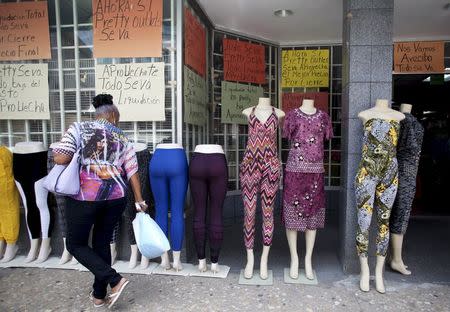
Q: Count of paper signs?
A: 11